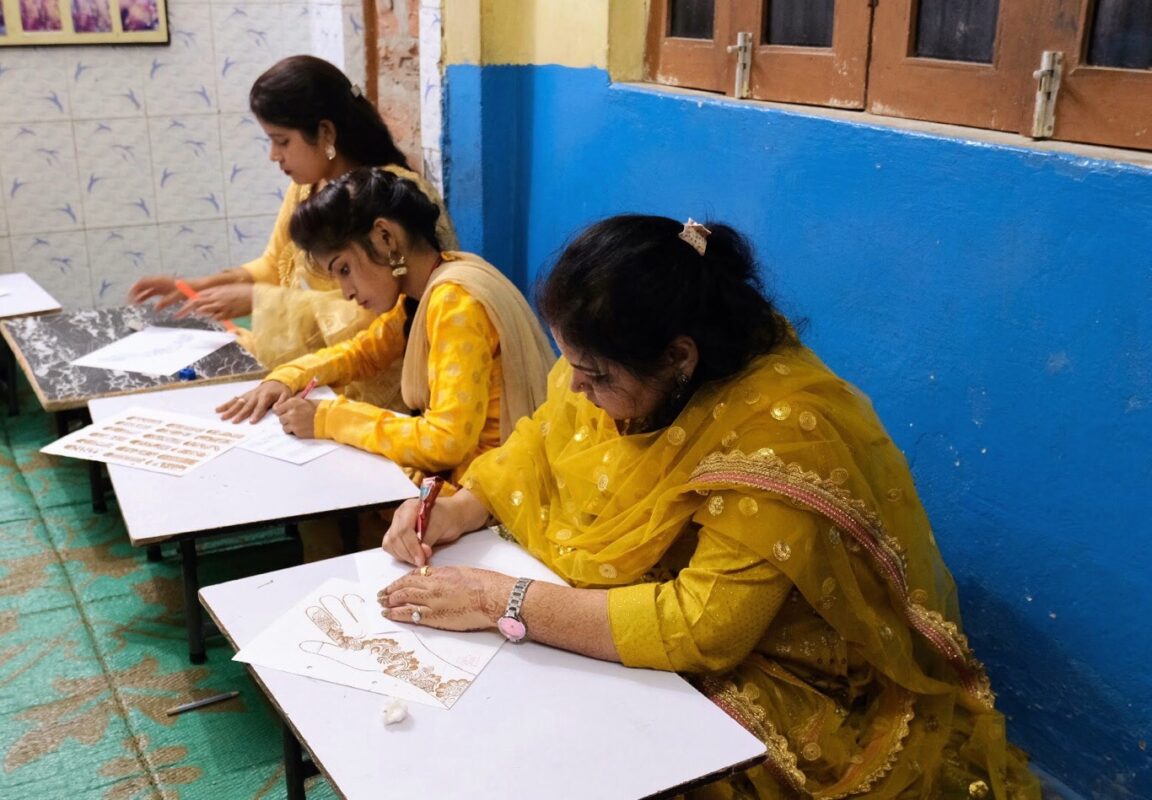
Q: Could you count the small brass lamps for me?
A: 0